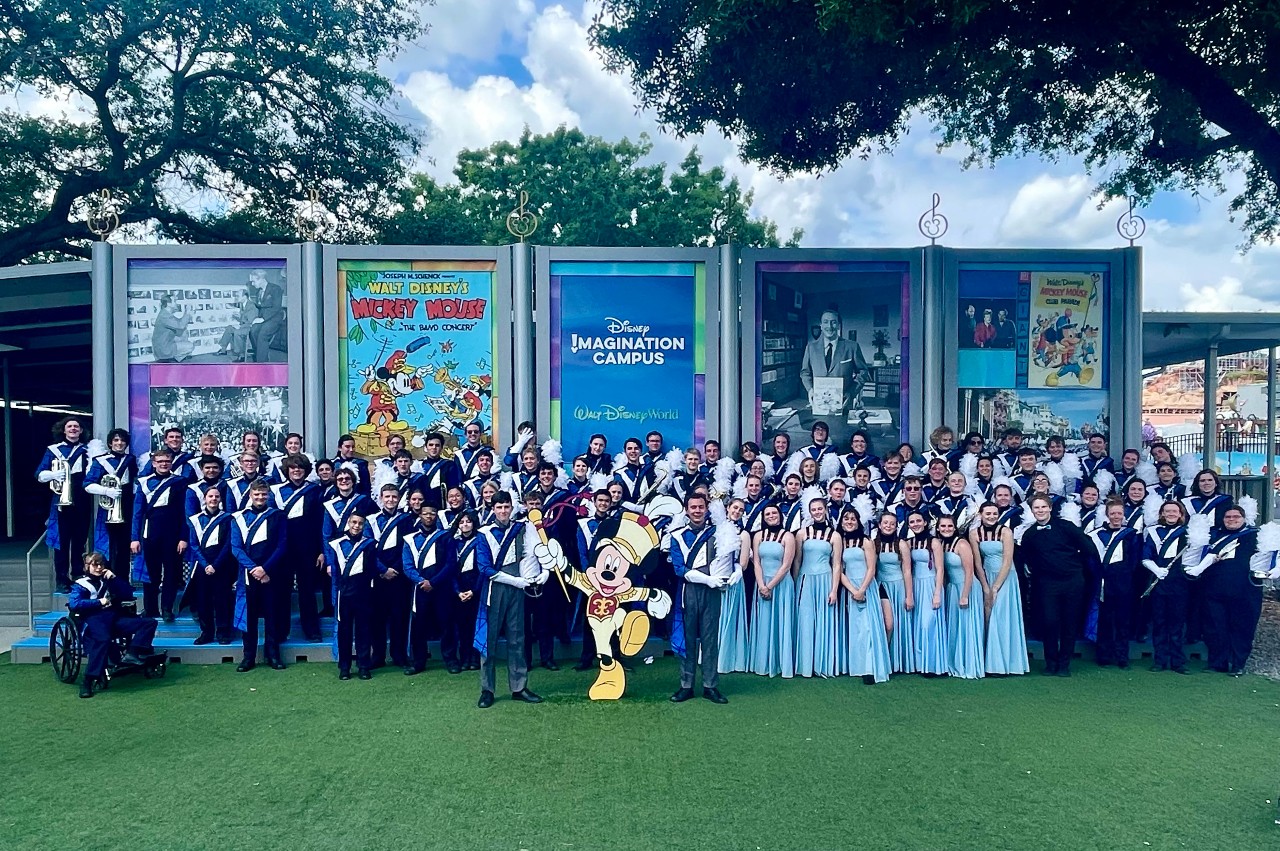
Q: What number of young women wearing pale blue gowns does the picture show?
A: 8